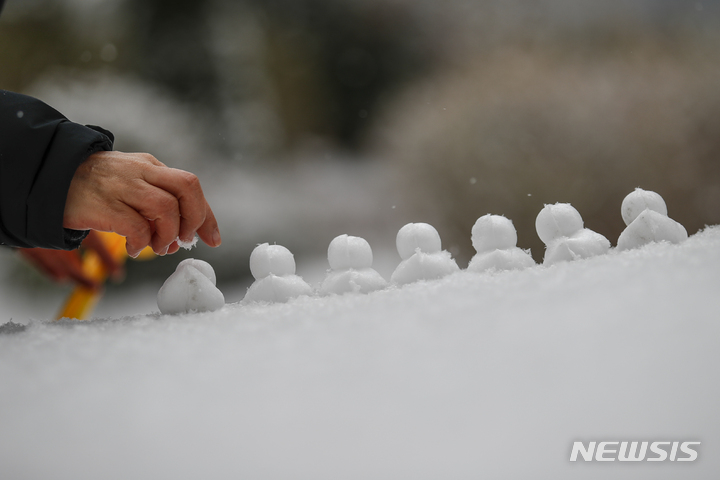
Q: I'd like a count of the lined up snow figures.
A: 7